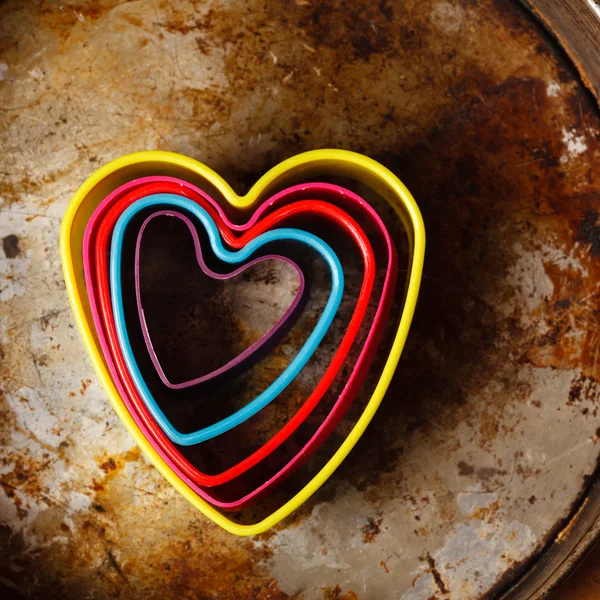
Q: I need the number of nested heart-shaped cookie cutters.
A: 5